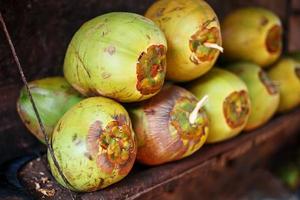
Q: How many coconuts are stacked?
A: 9